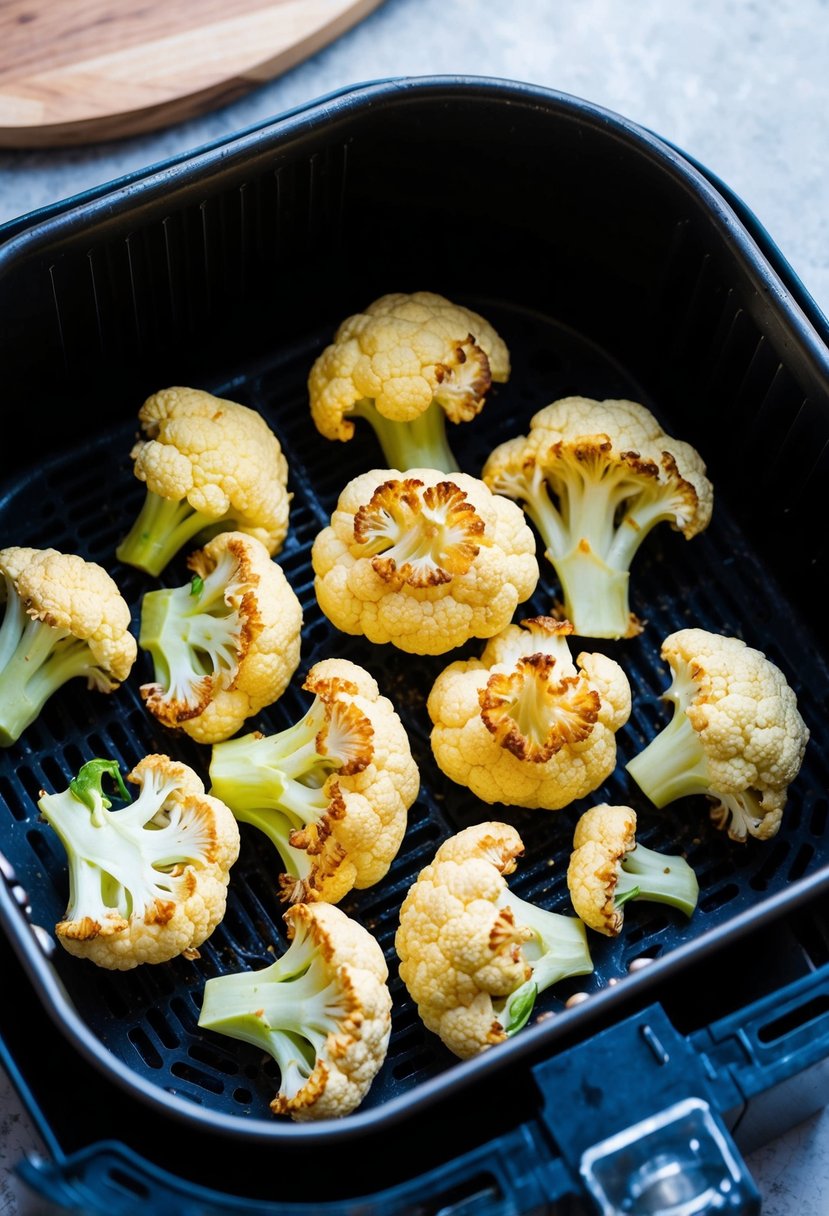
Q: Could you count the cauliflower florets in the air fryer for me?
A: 13